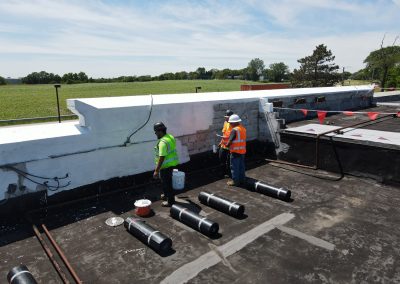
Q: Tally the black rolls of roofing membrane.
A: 5